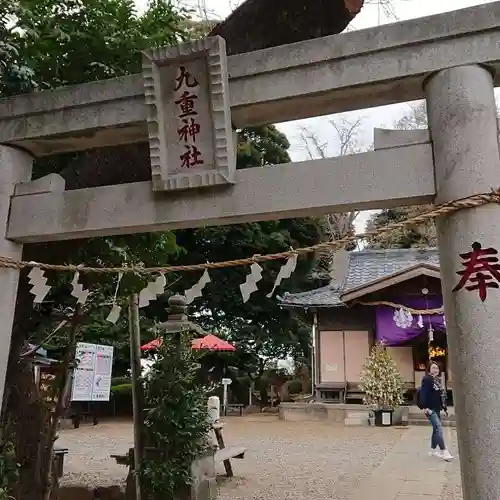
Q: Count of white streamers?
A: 7